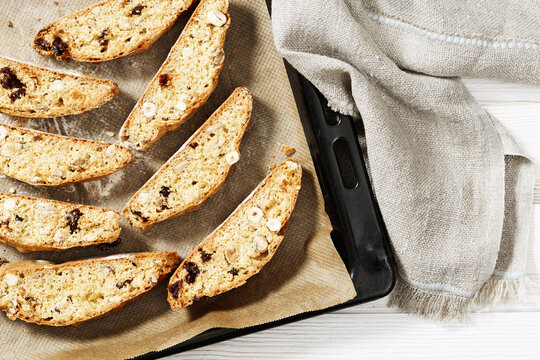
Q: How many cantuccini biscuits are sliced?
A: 8